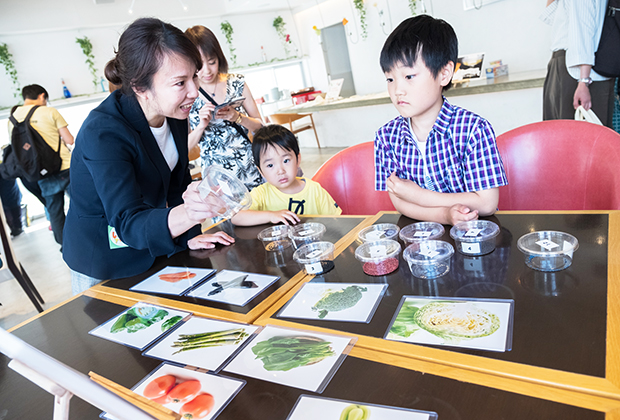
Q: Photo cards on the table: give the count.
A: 9